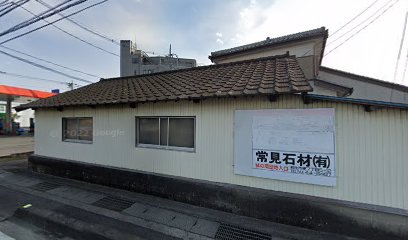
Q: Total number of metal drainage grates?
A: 3